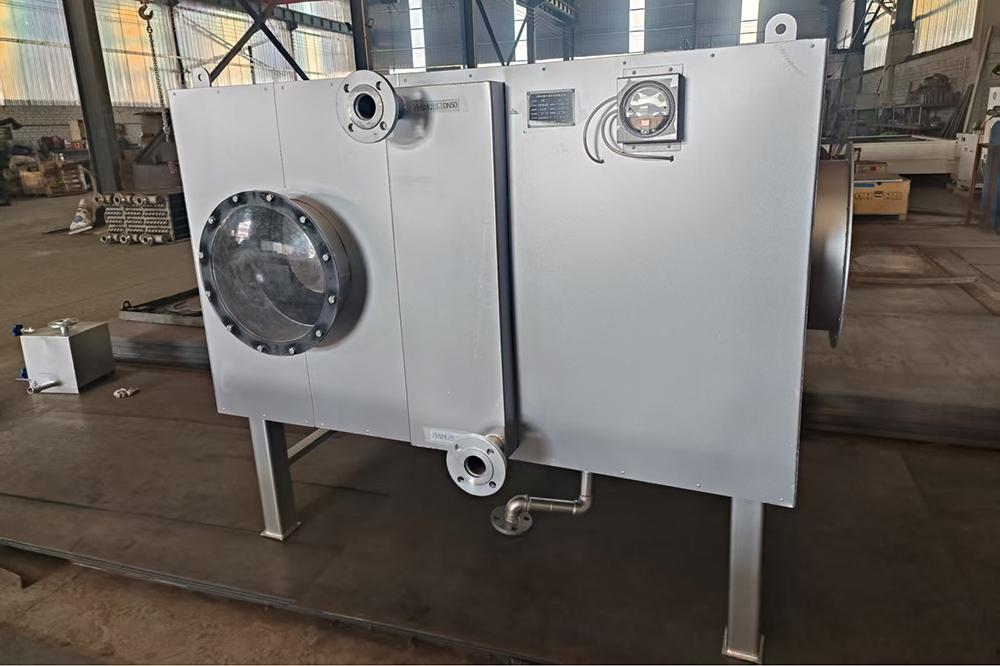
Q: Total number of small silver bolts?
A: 12